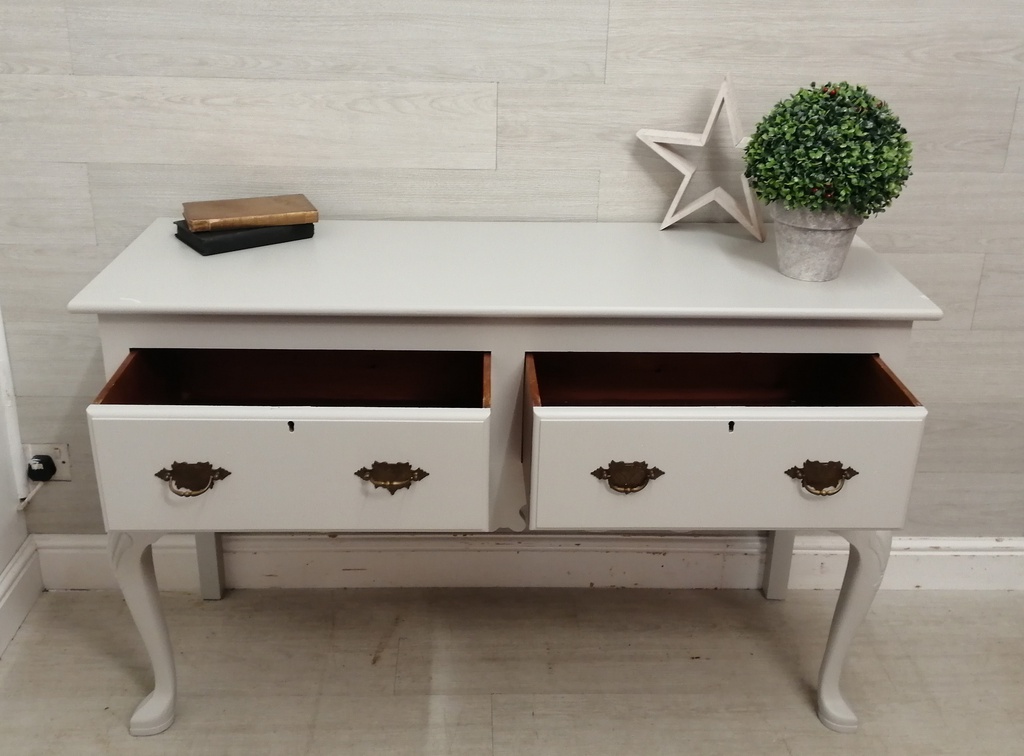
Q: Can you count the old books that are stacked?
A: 2